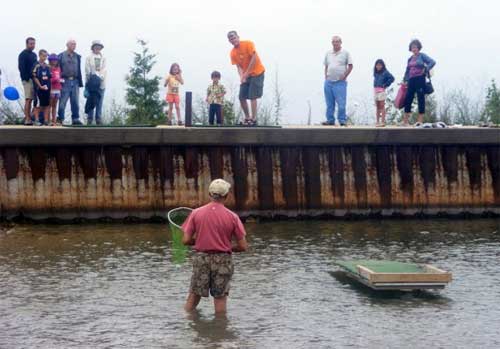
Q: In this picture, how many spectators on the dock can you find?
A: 10